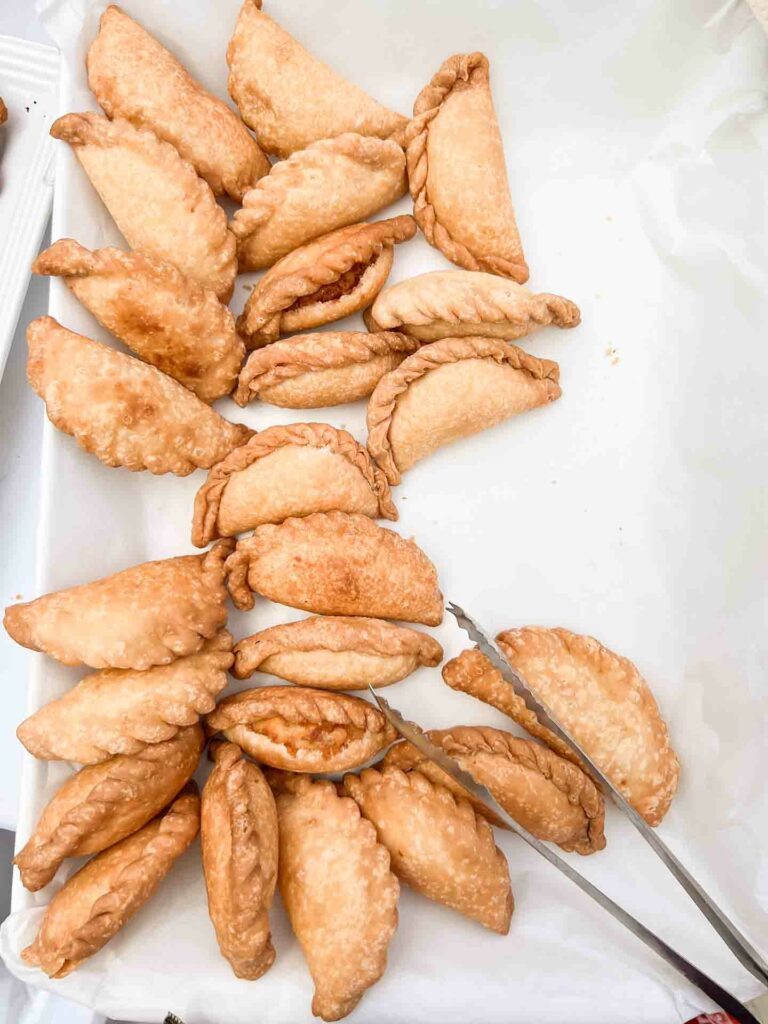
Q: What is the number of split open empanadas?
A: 2